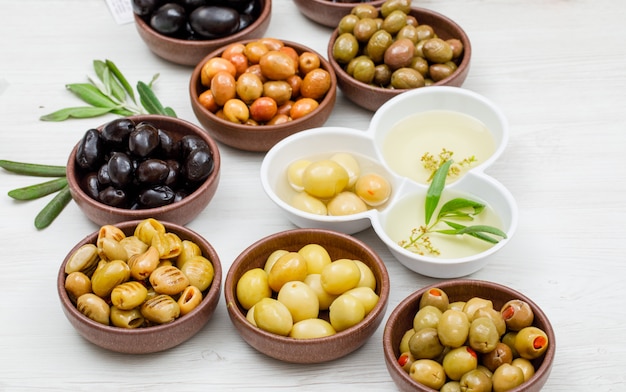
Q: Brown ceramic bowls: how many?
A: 8